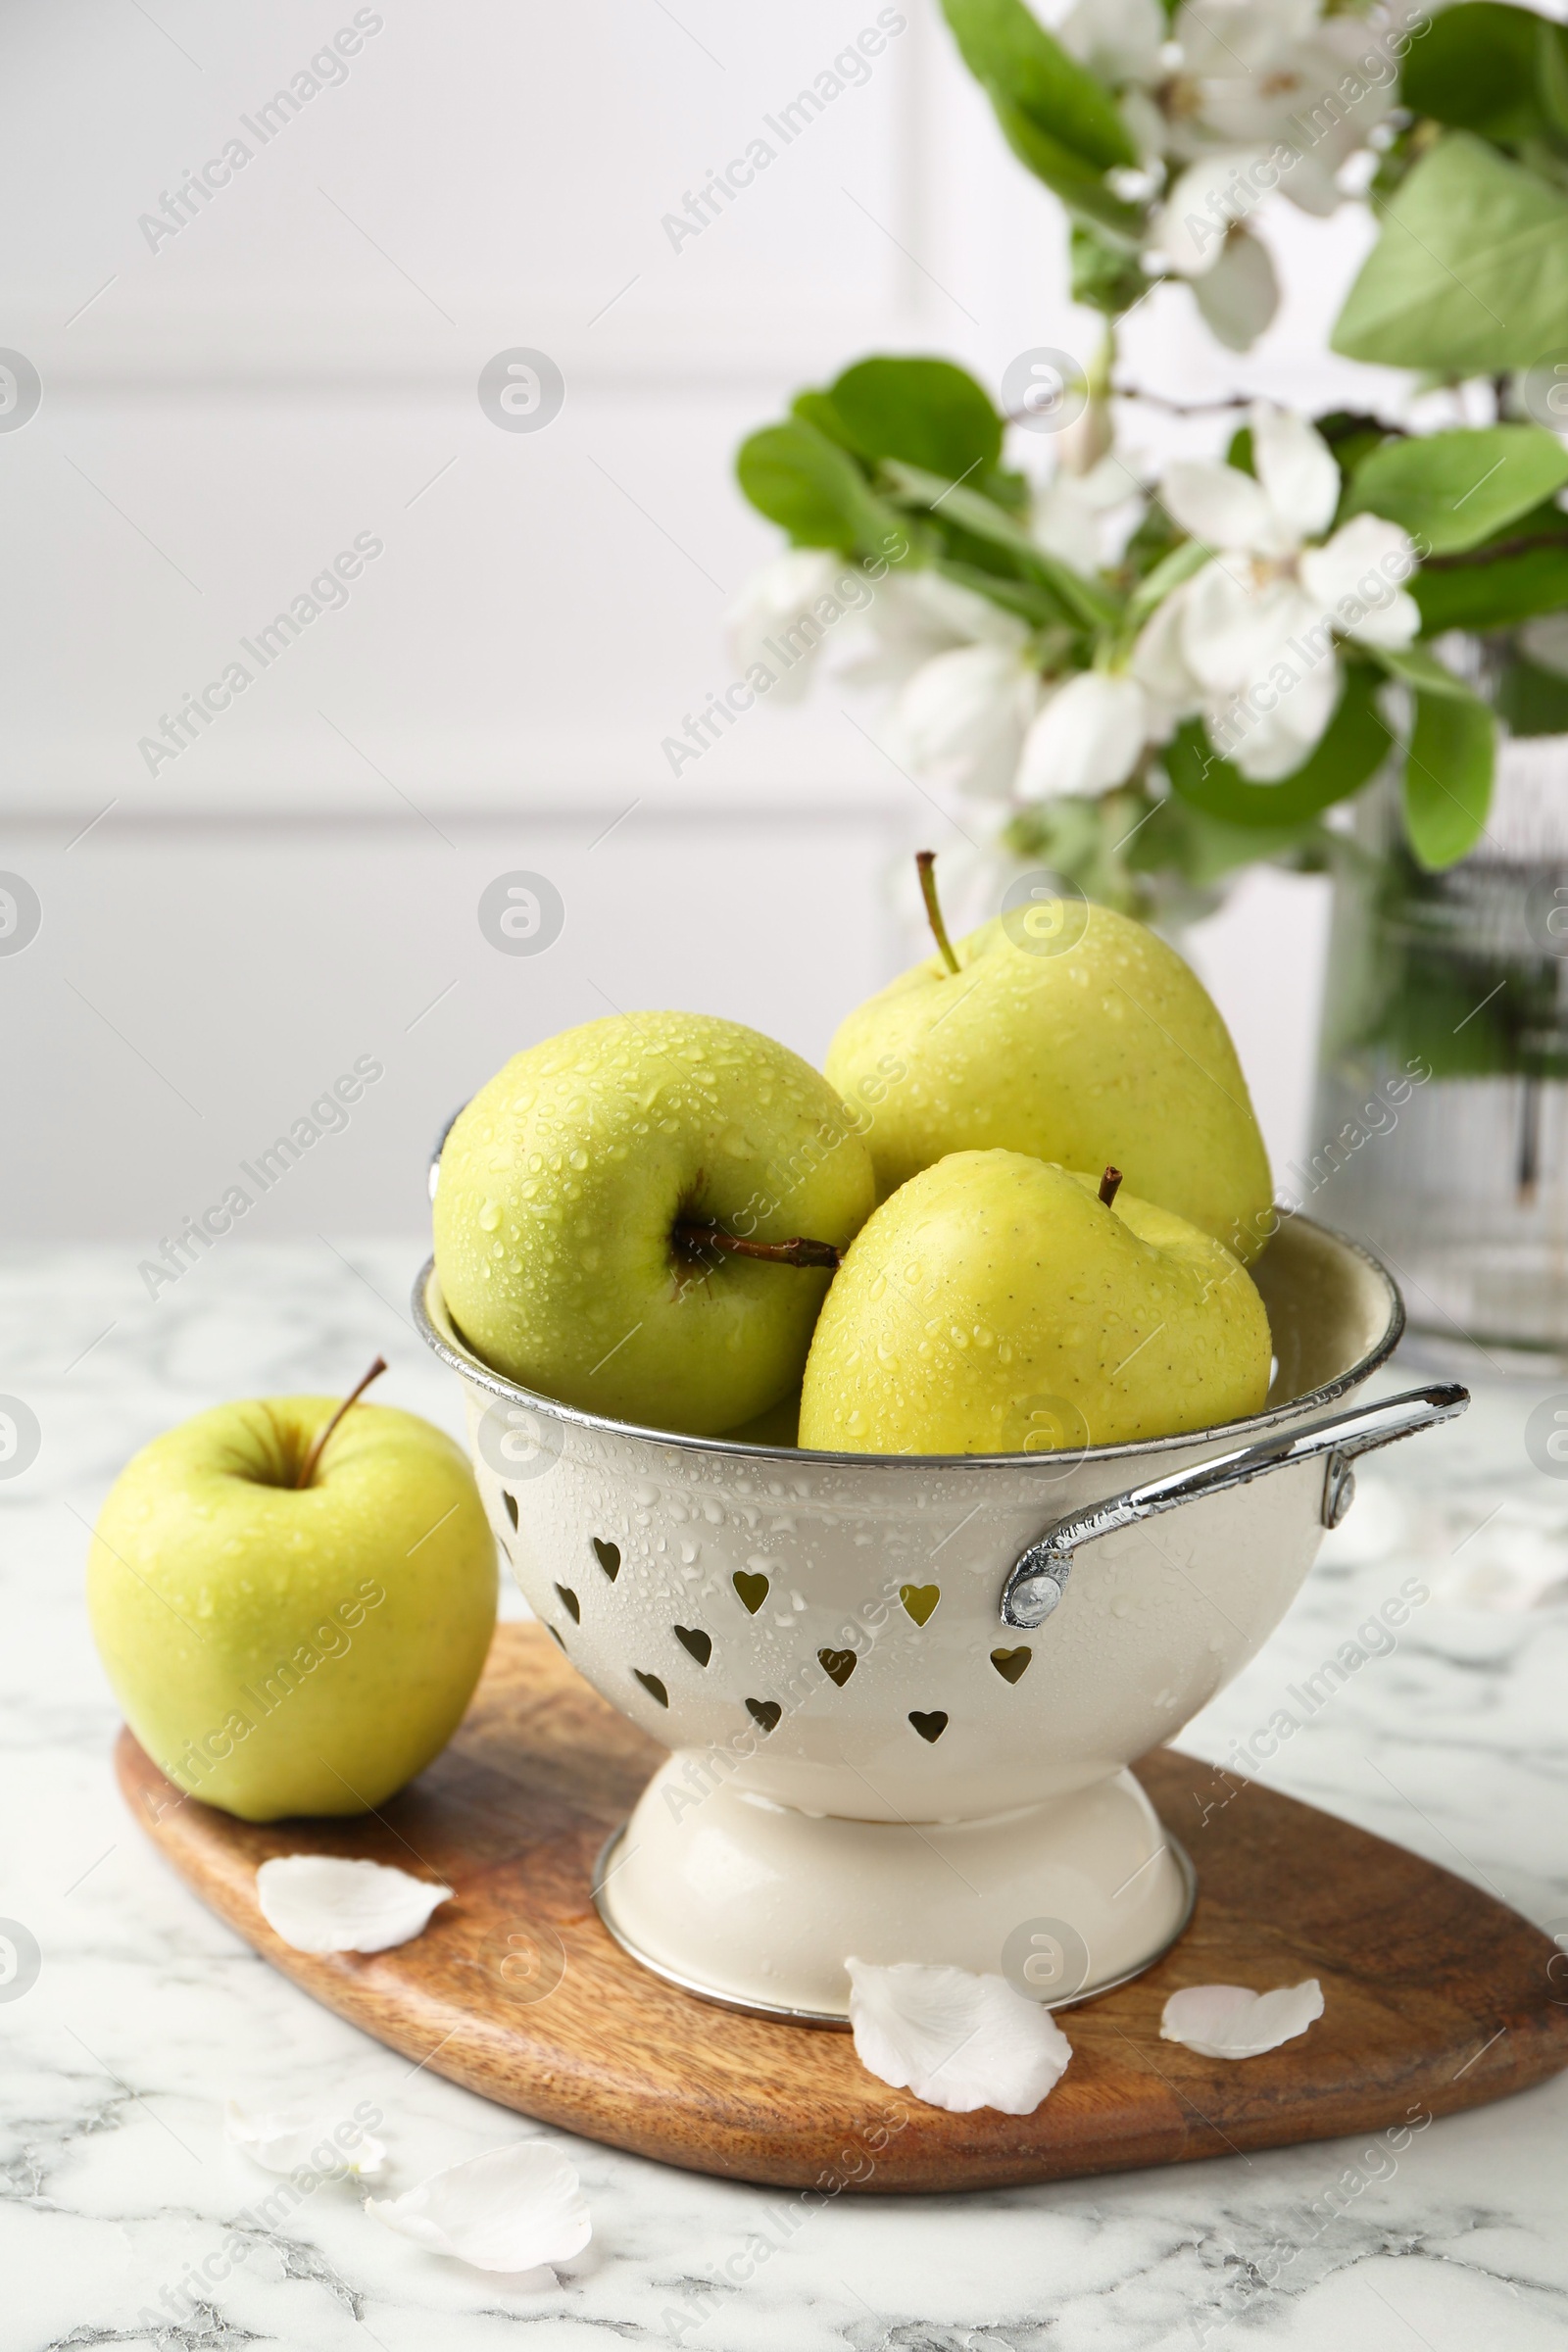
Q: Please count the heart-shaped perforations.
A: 13